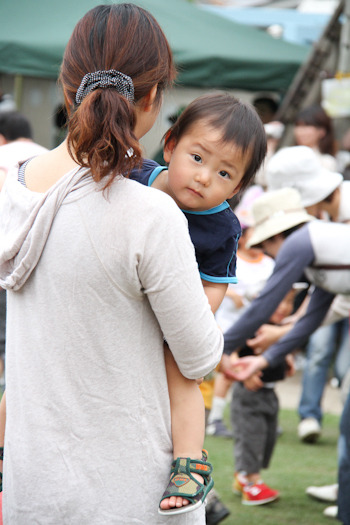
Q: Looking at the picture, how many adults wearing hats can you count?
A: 2